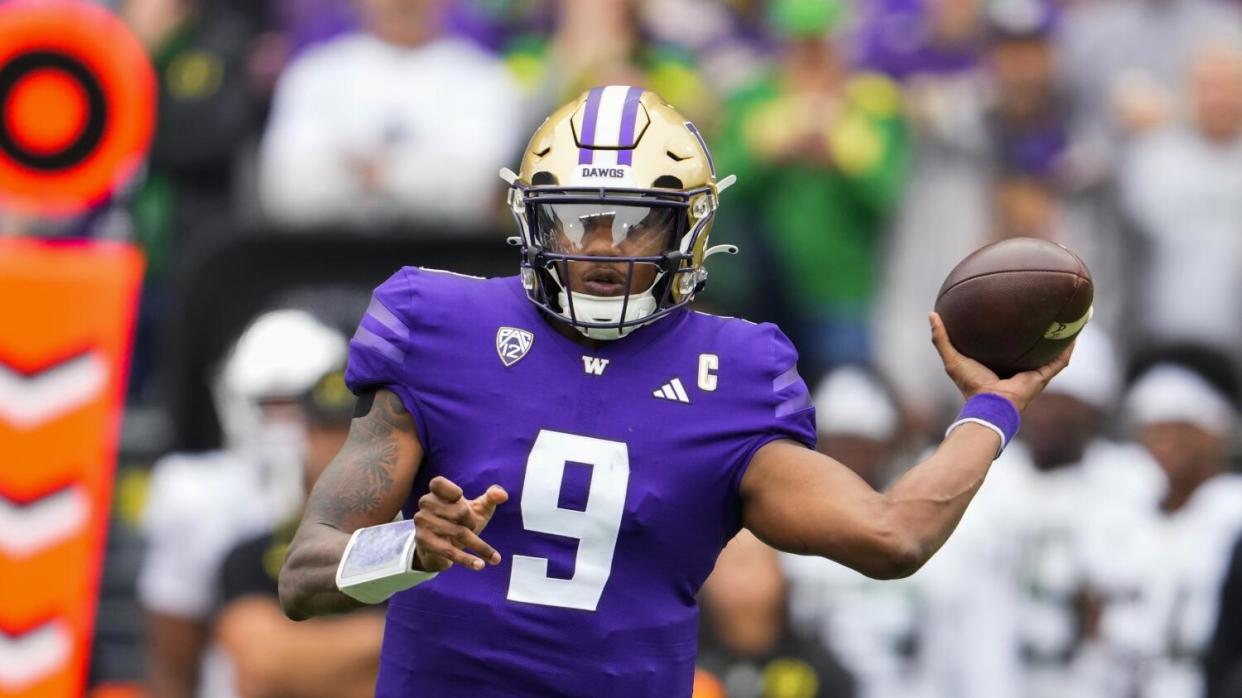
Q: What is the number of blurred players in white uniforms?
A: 4